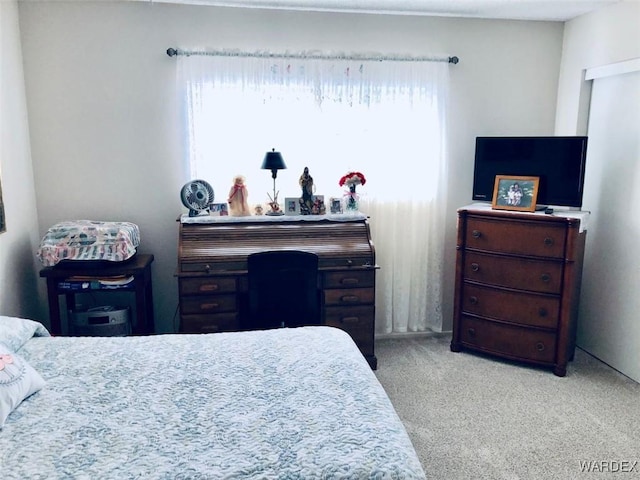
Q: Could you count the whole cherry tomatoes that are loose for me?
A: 0